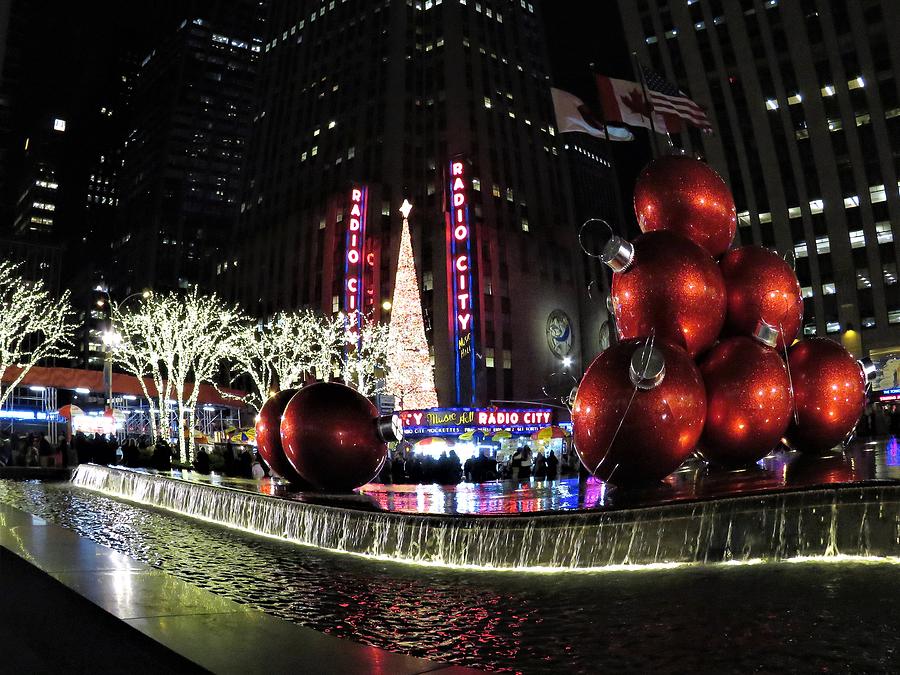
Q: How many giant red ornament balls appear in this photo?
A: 8